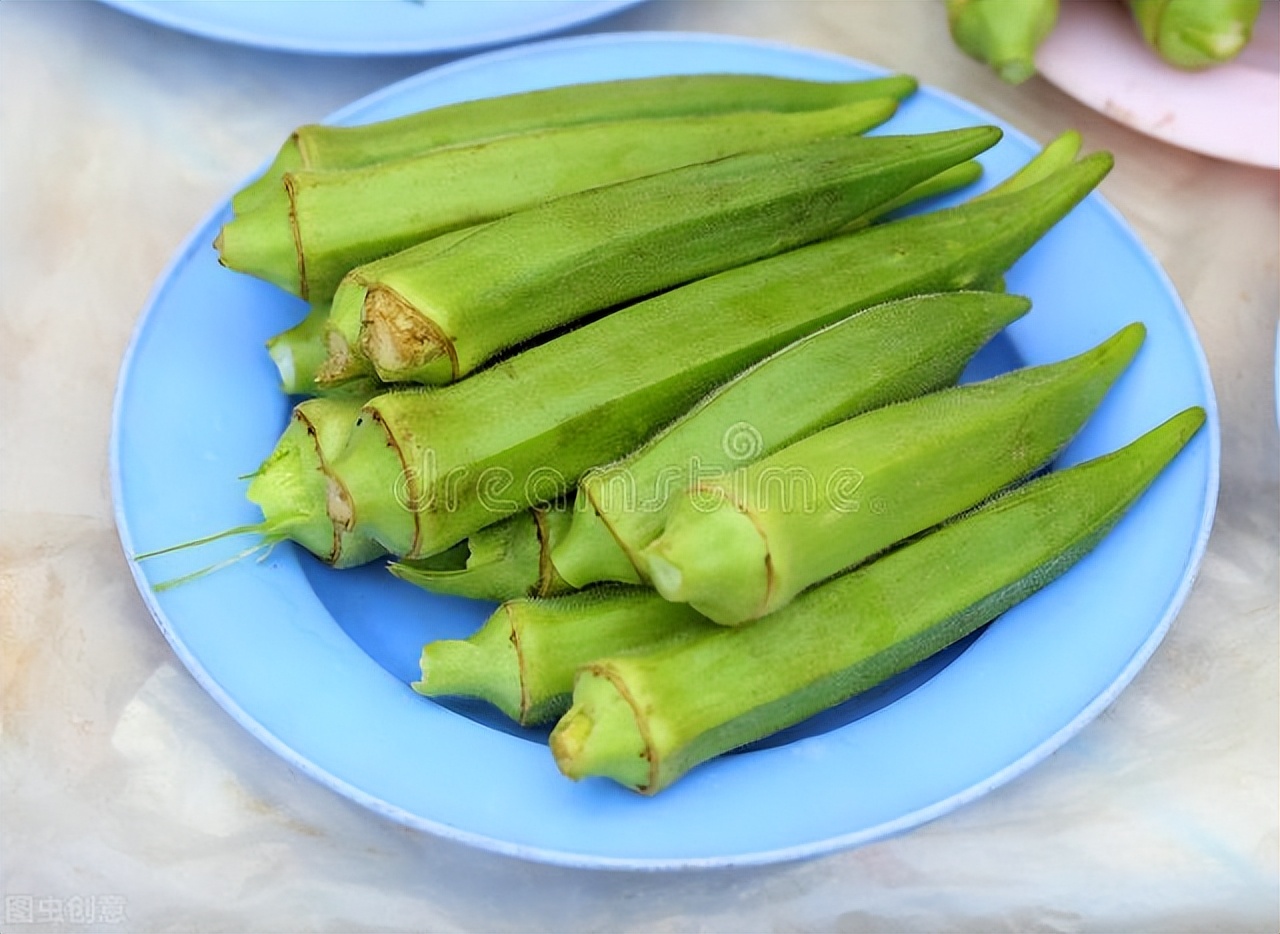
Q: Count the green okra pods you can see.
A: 13